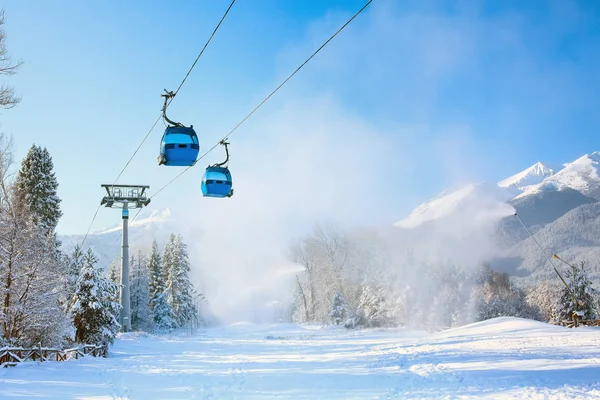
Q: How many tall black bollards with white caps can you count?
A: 0